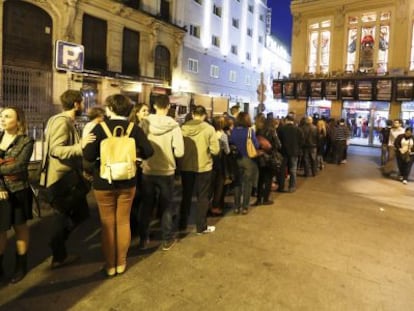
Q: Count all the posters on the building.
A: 9